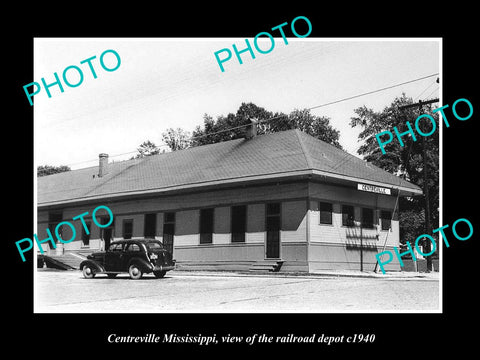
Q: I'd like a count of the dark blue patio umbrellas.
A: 0